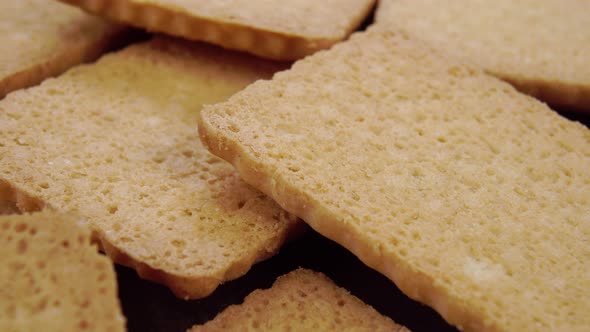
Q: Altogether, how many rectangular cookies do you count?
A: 7